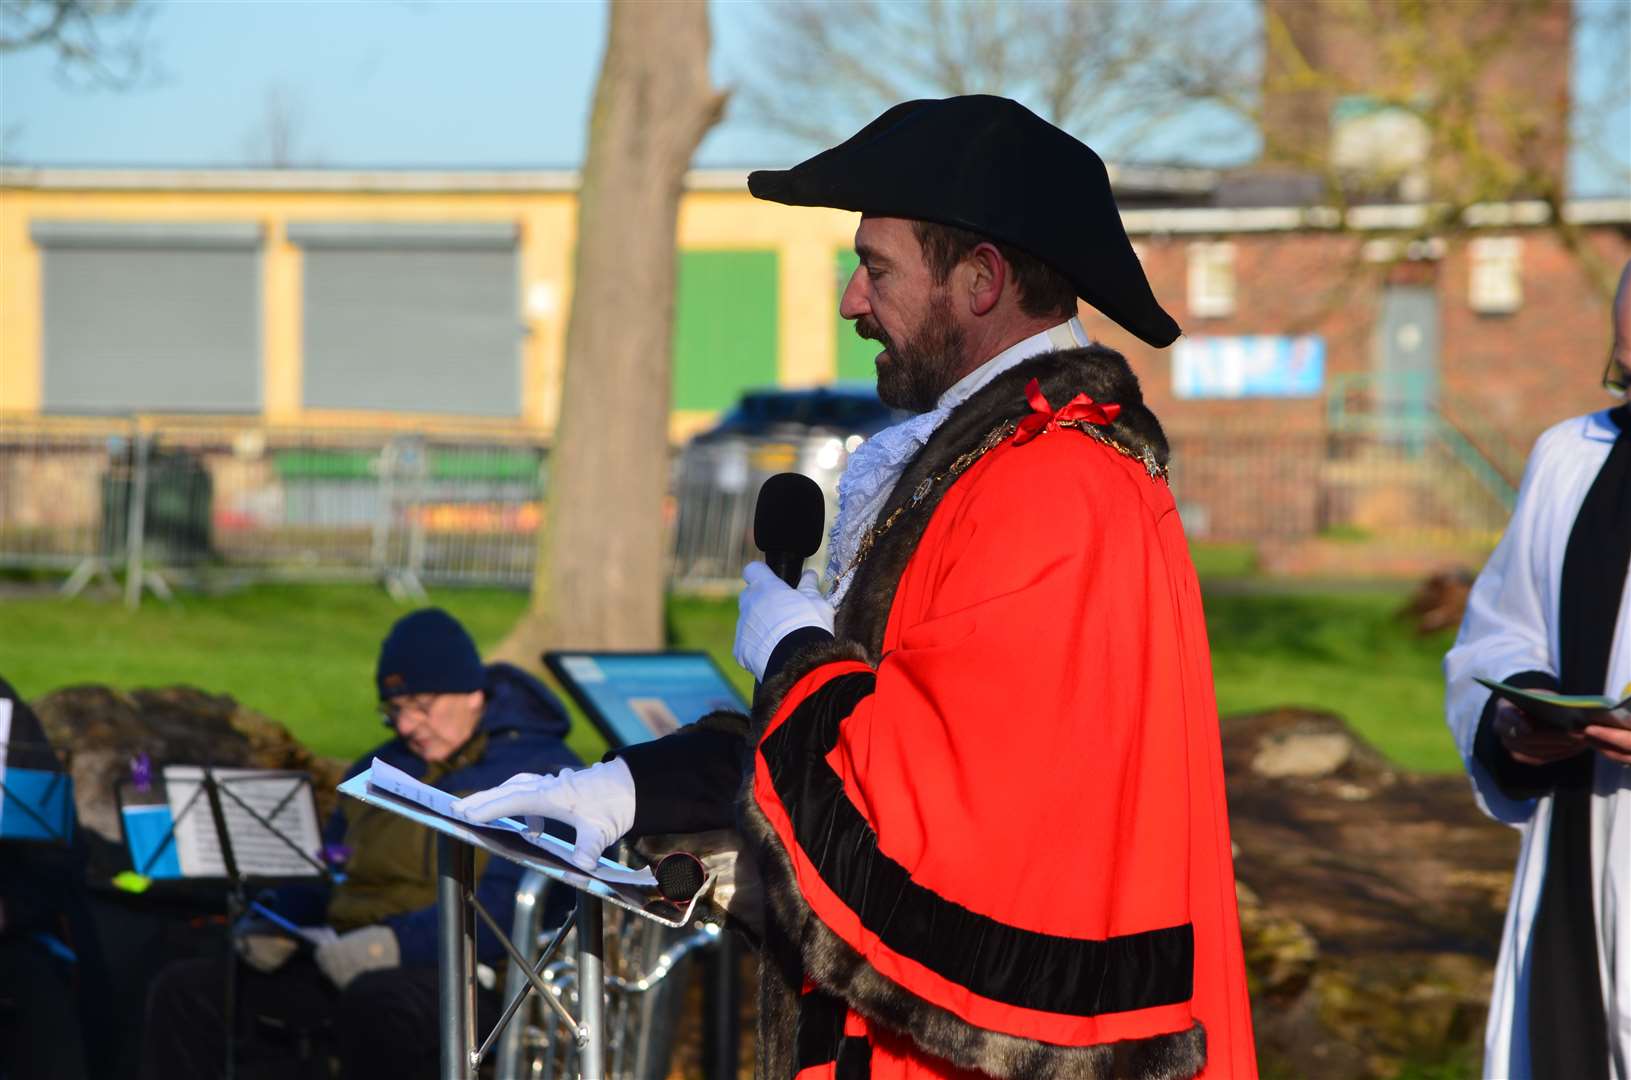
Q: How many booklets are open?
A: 1